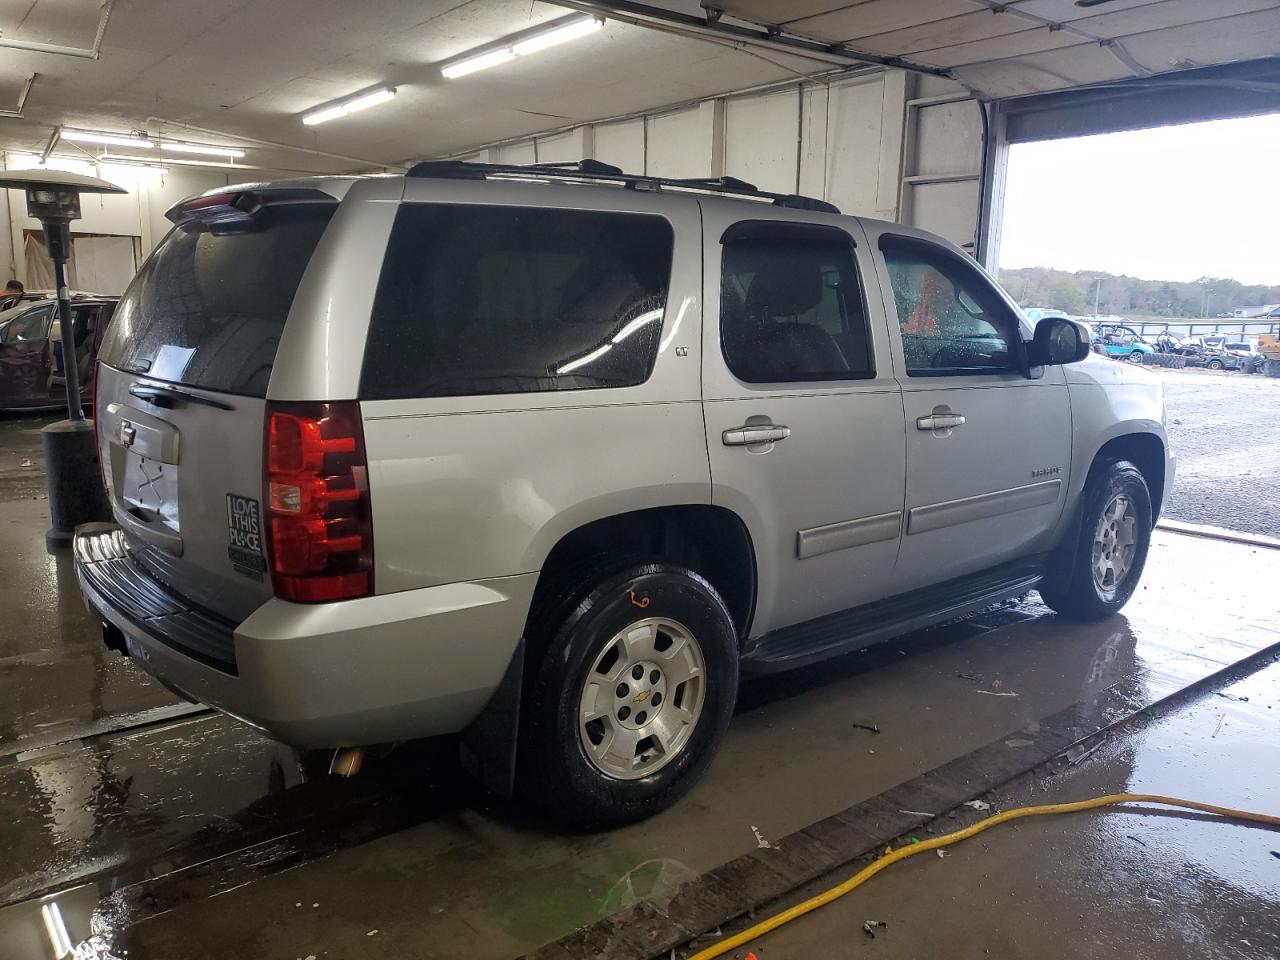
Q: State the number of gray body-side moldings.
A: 2